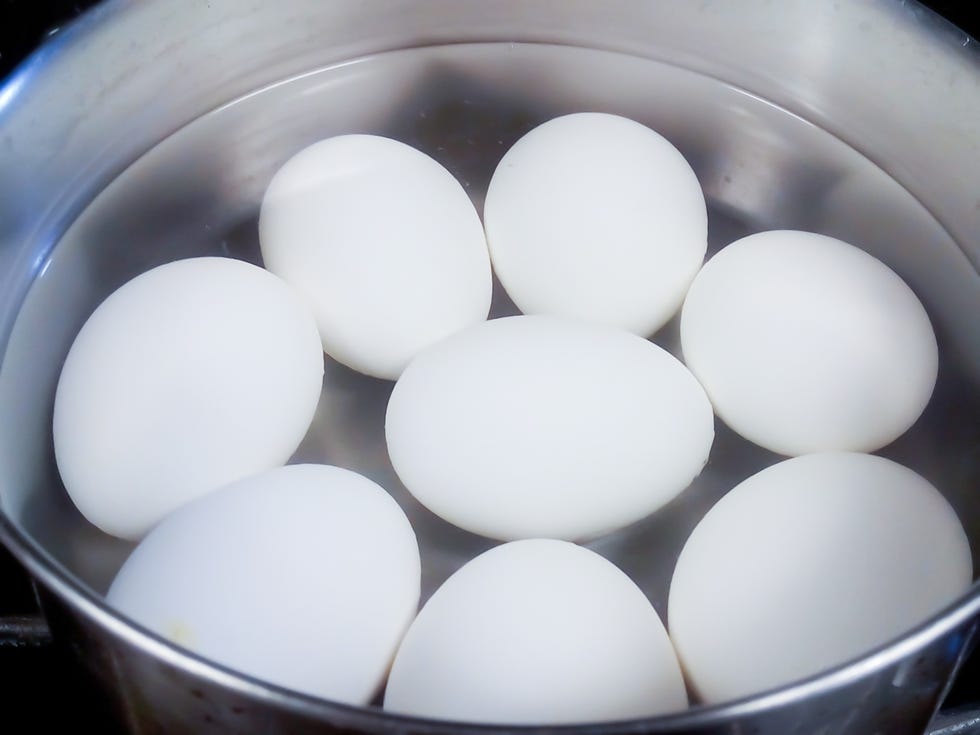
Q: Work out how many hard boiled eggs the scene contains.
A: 8